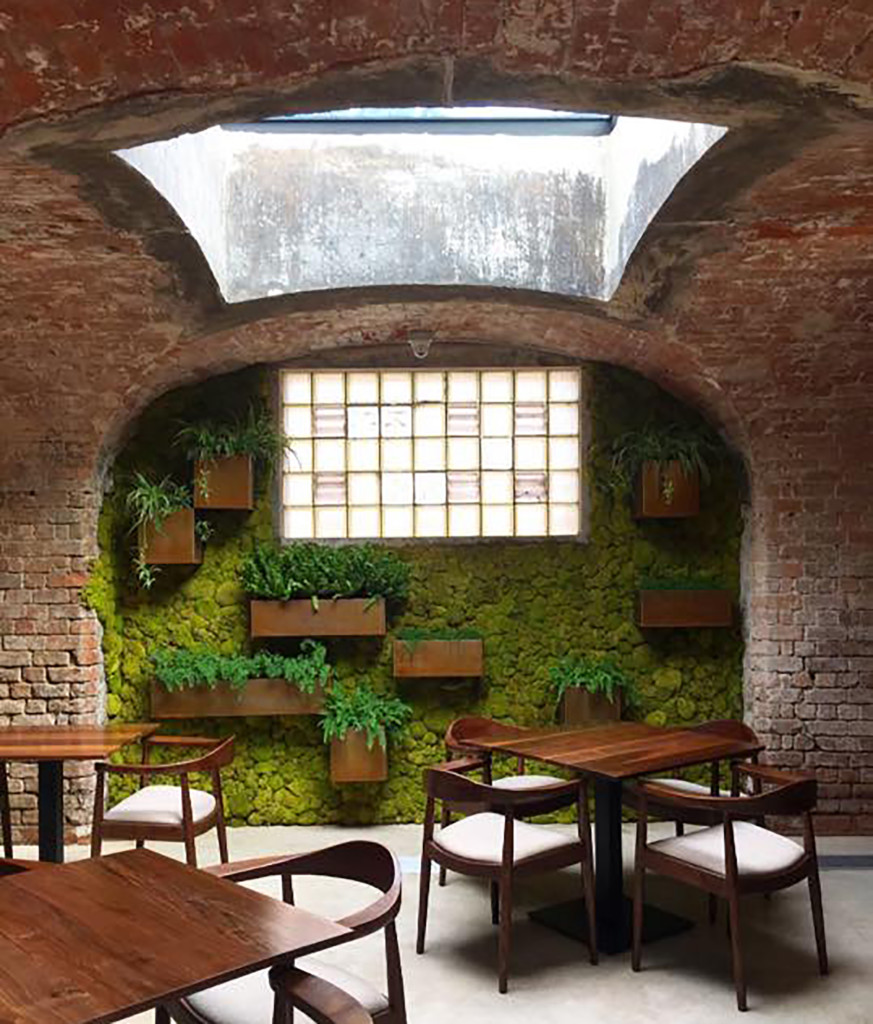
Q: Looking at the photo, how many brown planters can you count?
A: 9